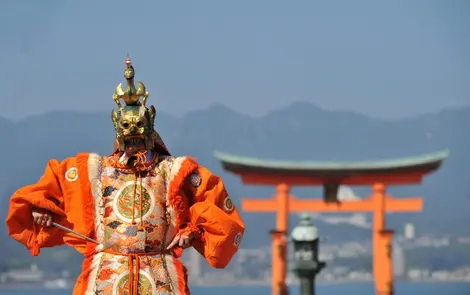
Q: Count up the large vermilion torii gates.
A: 1